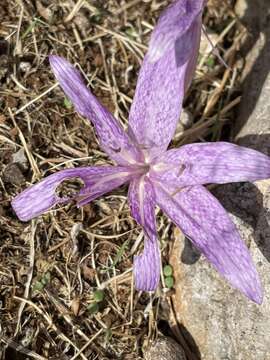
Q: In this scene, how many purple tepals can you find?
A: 6